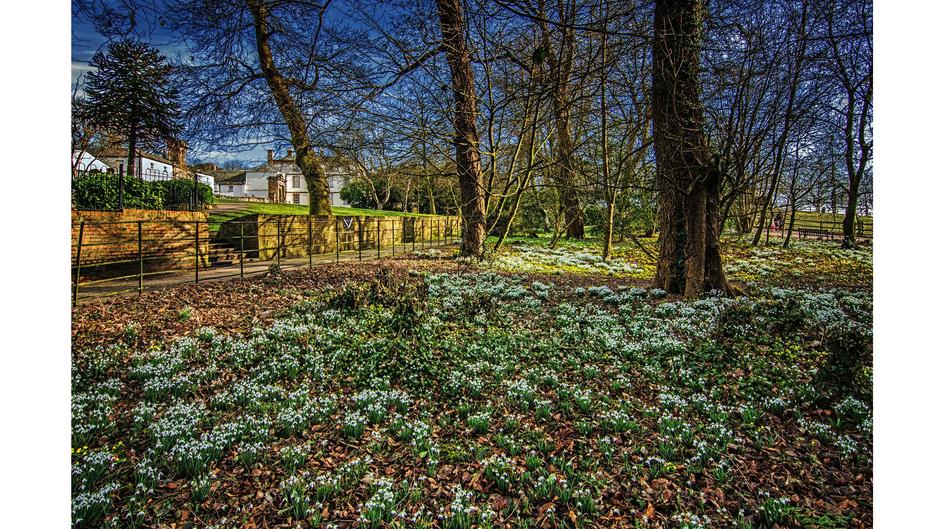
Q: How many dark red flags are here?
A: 0